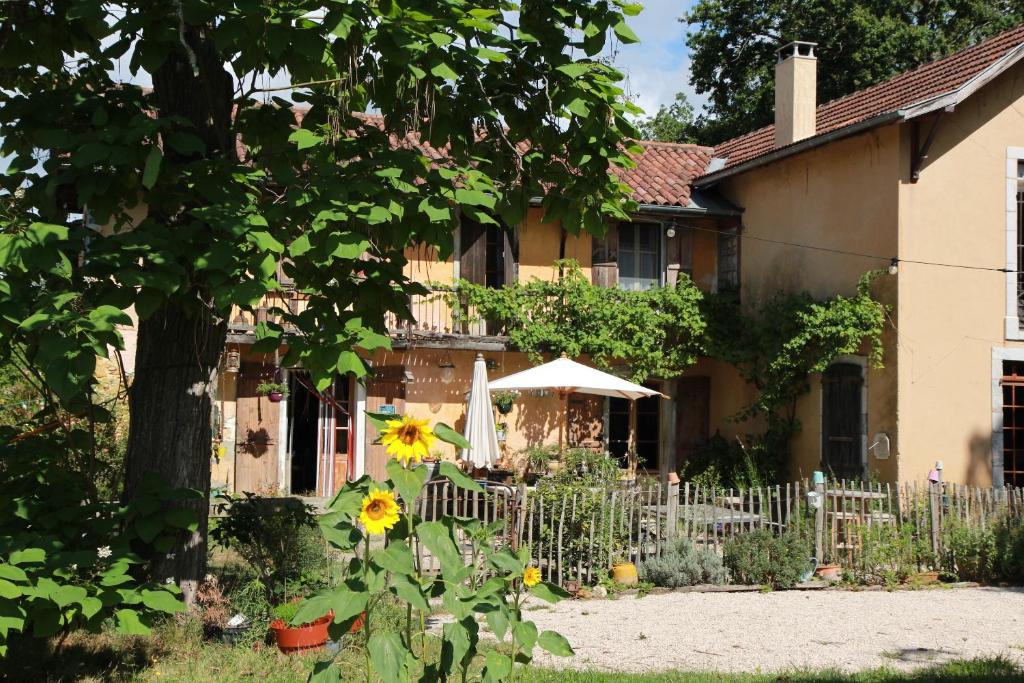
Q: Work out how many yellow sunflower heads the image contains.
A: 3